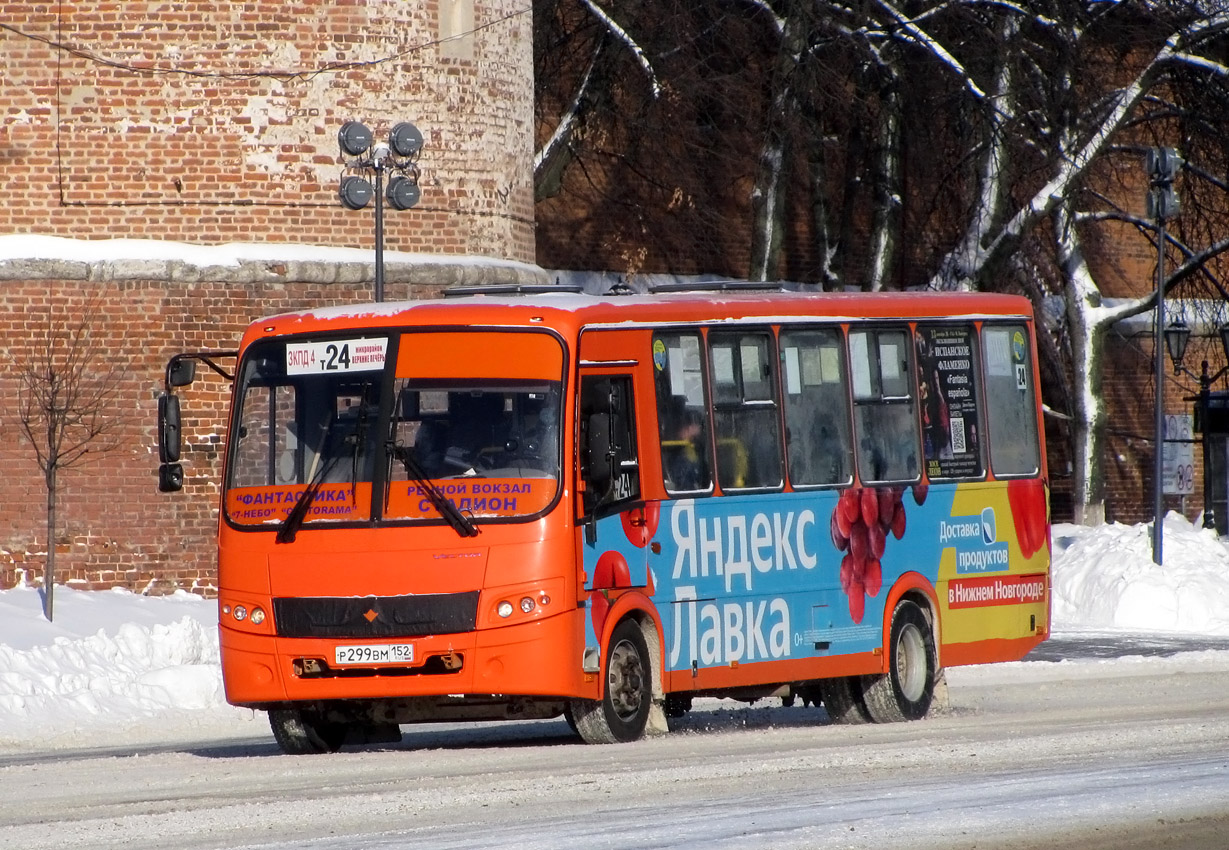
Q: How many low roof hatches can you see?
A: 2